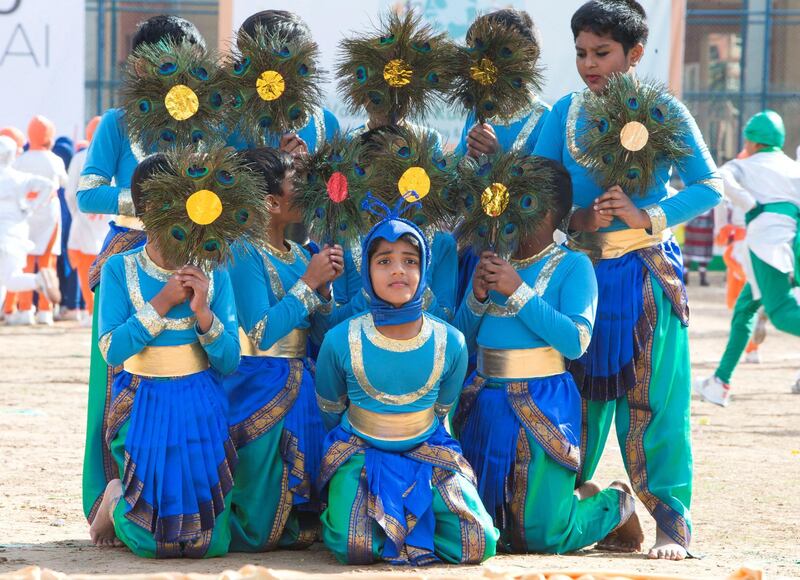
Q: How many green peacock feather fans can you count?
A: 9